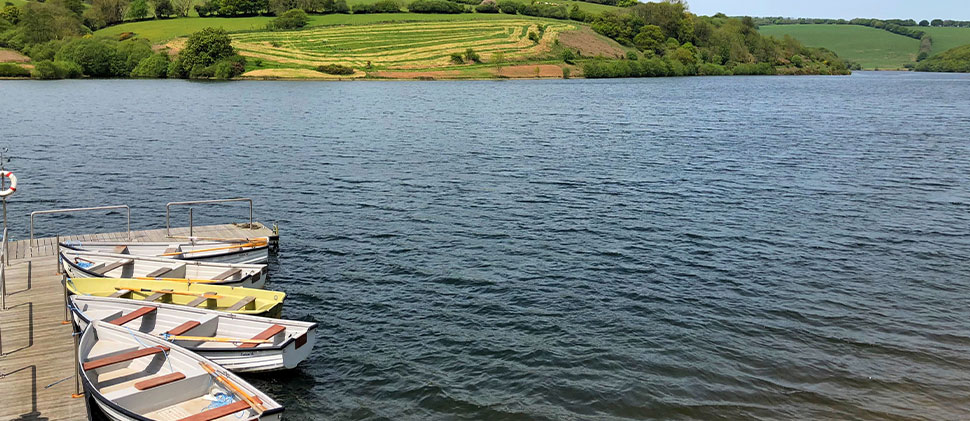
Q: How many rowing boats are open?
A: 5